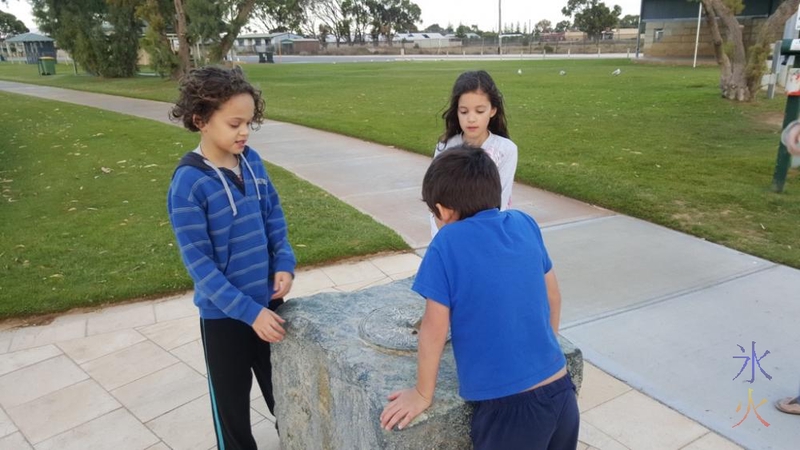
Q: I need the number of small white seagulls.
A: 3